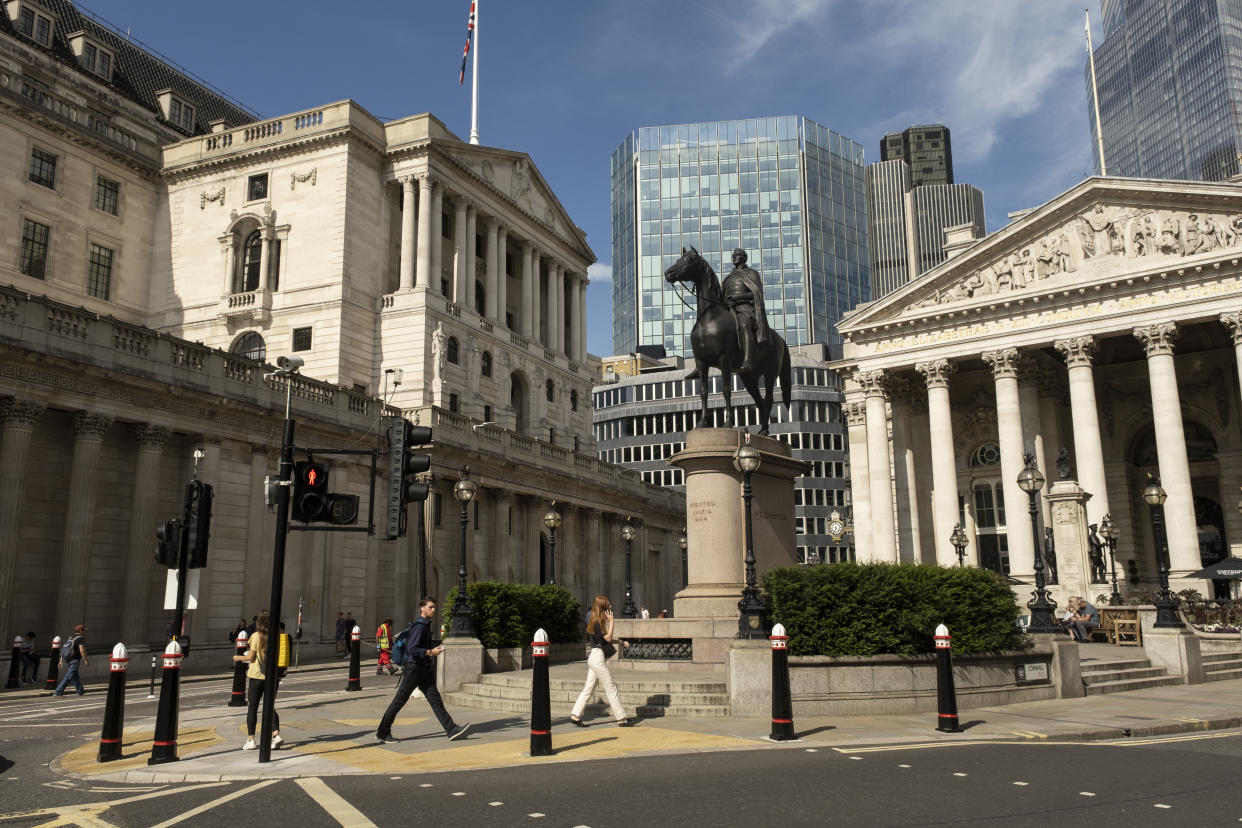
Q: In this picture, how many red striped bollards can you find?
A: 9